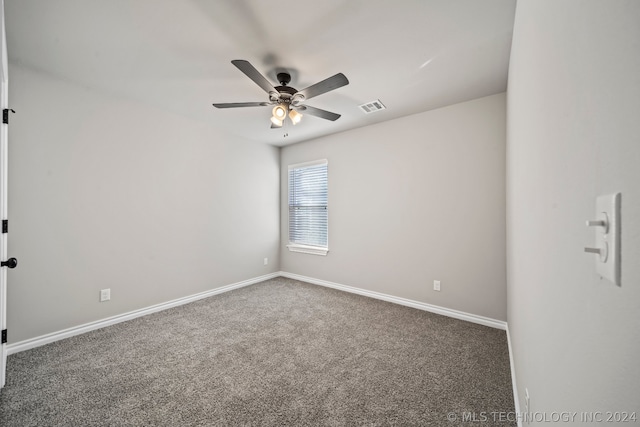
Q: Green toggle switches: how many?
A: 0